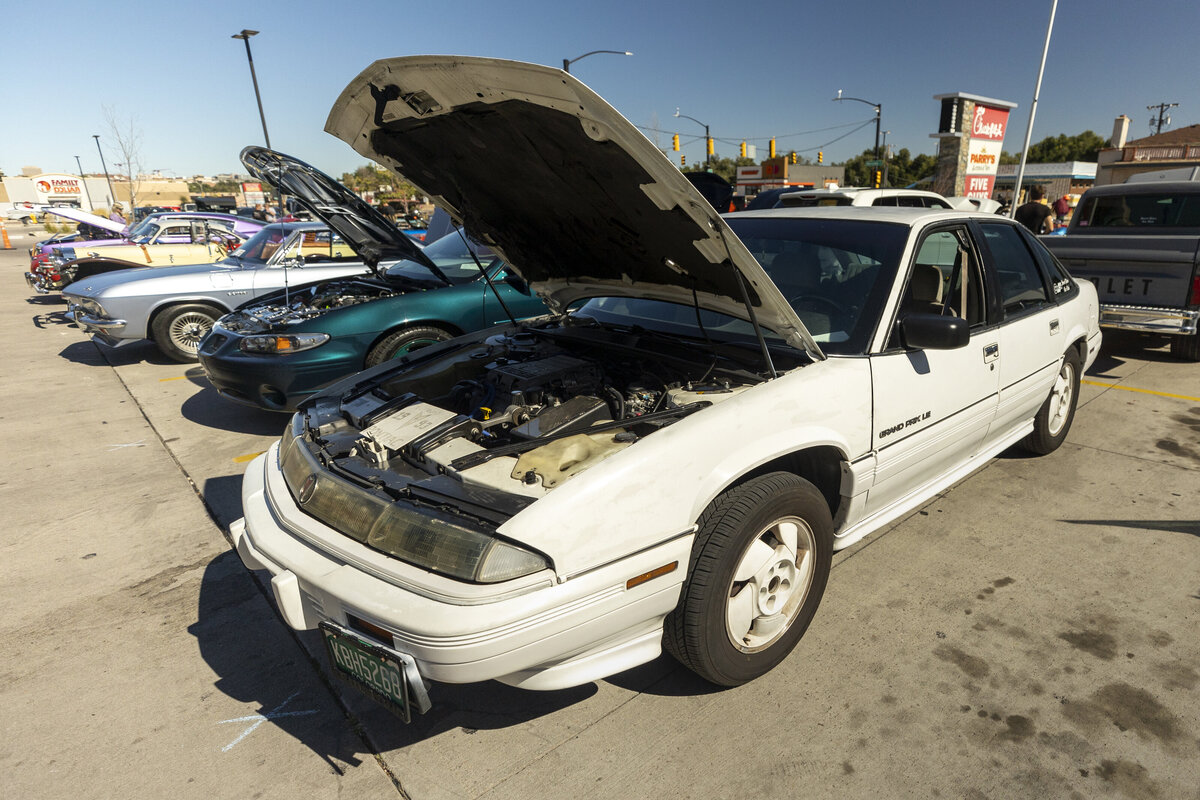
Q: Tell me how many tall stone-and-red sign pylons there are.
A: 1